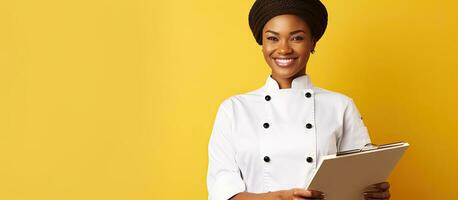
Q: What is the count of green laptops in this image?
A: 0